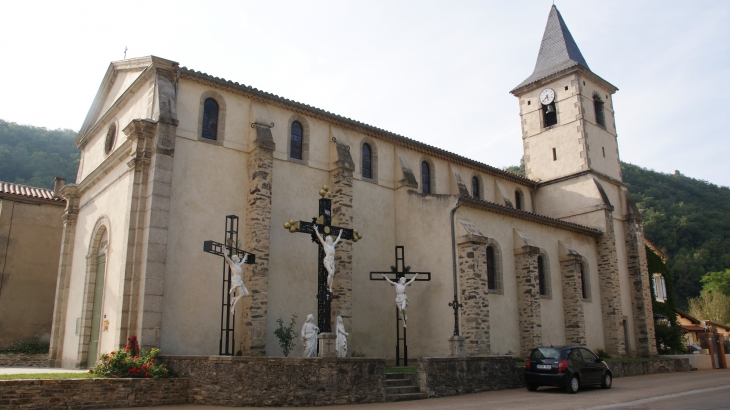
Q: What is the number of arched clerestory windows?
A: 6